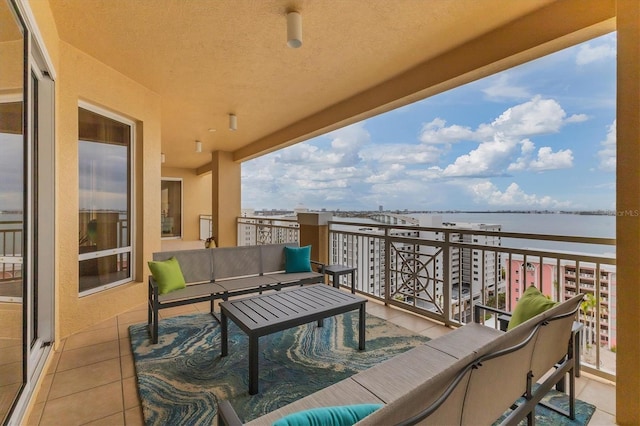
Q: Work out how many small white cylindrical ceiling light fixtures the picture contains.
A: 4